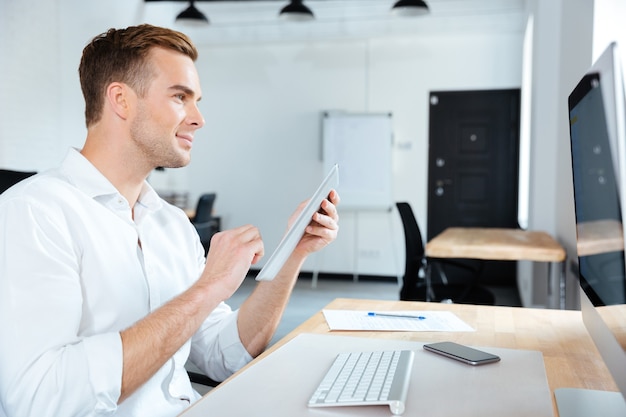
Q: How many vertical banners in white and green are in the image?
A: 0